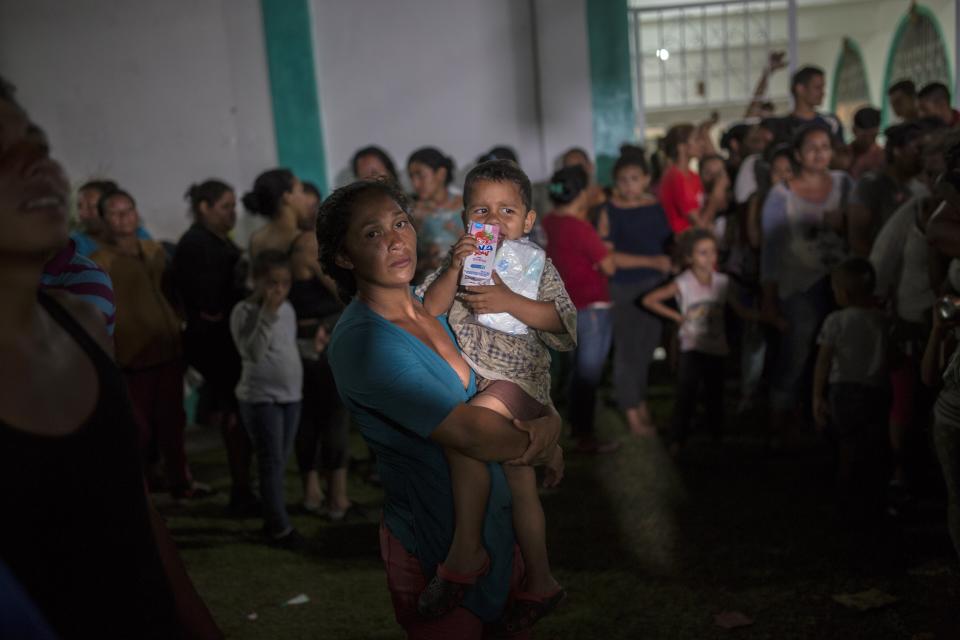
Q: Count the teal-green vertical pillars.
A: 2